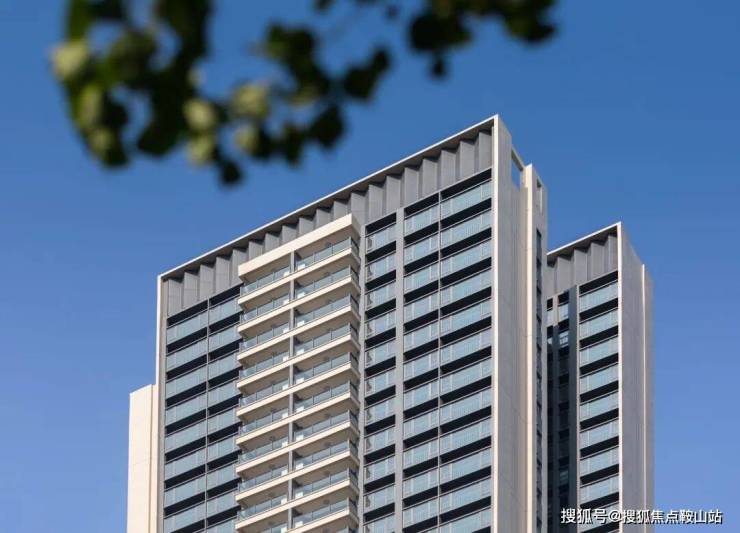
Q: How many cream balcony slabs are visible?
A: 11